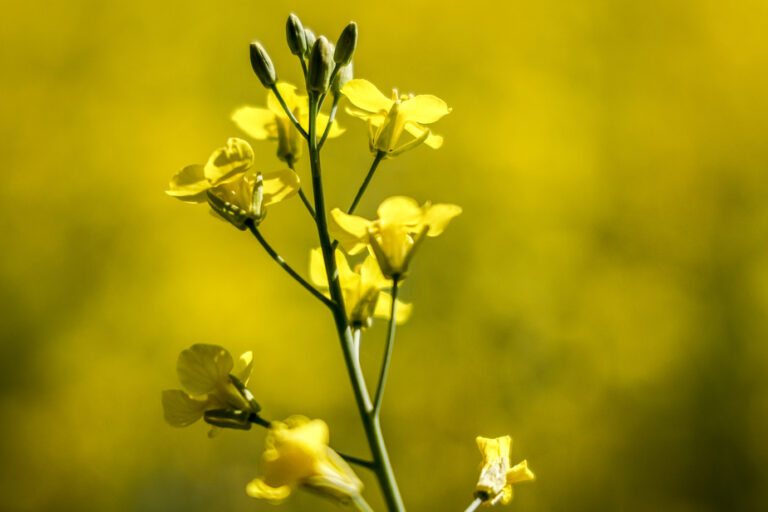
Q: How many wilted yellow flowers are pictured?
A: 1